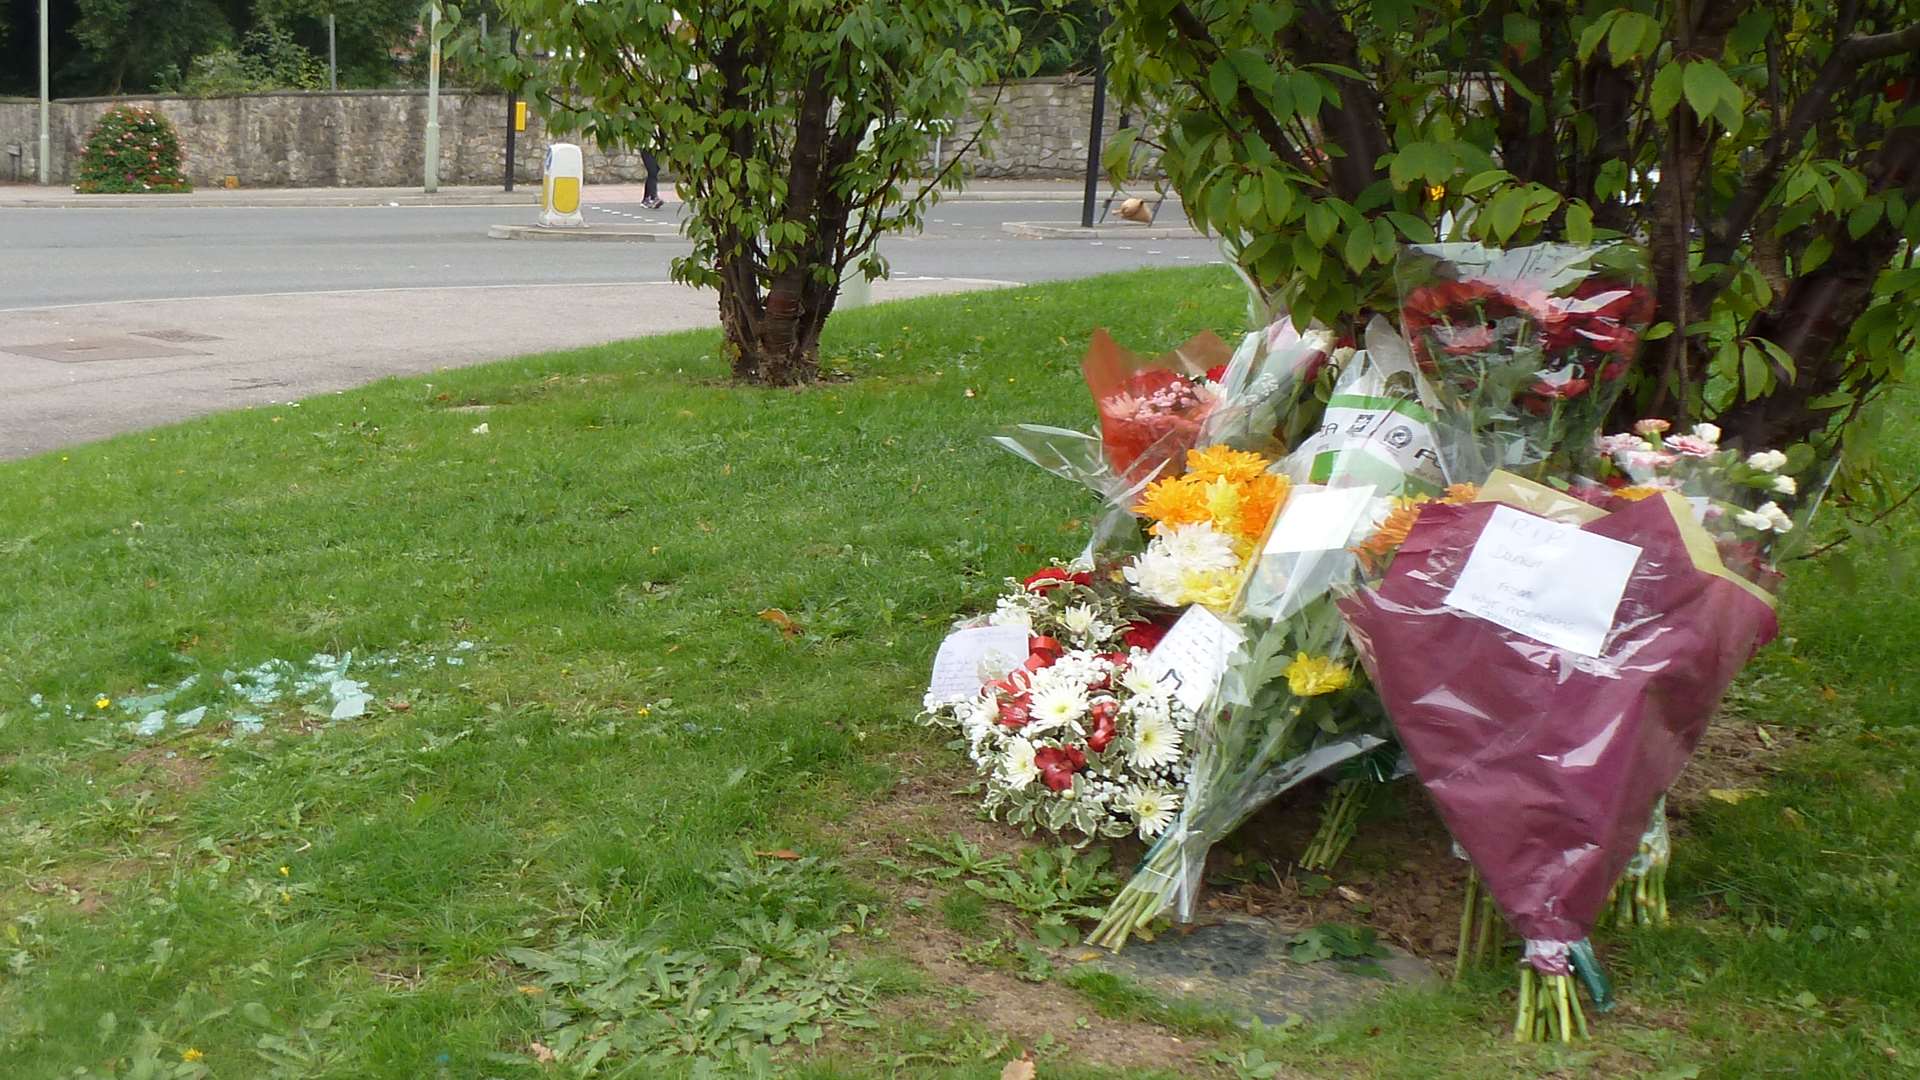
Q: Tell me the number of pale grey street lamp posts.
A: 2